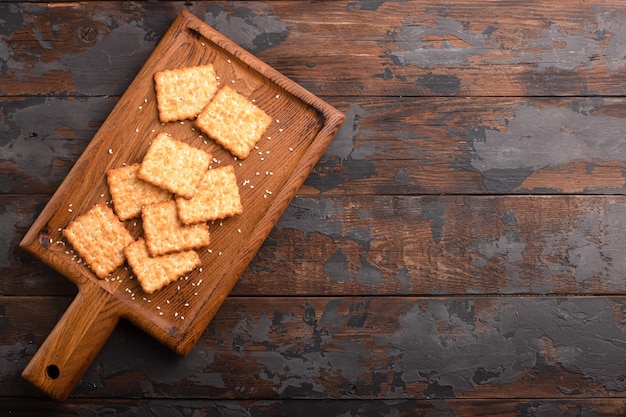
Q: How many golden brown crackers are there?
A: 8